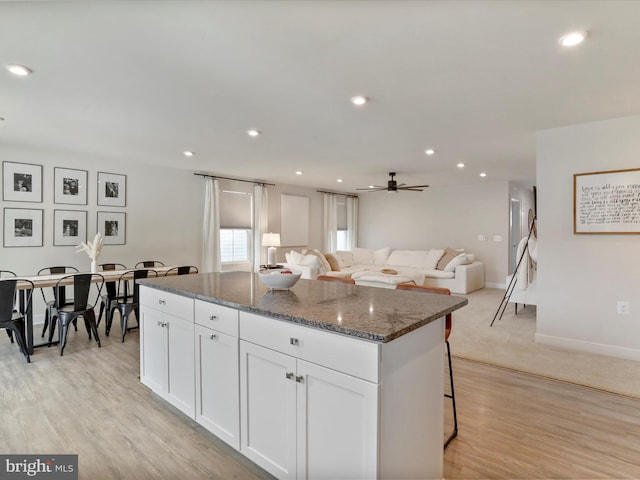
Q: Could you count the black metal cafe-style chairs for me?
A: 8